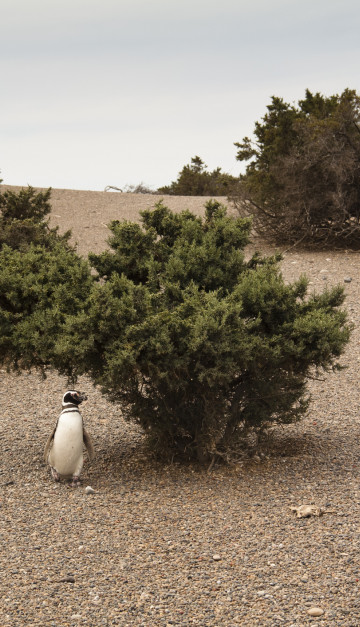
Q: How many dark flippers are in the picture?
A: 2